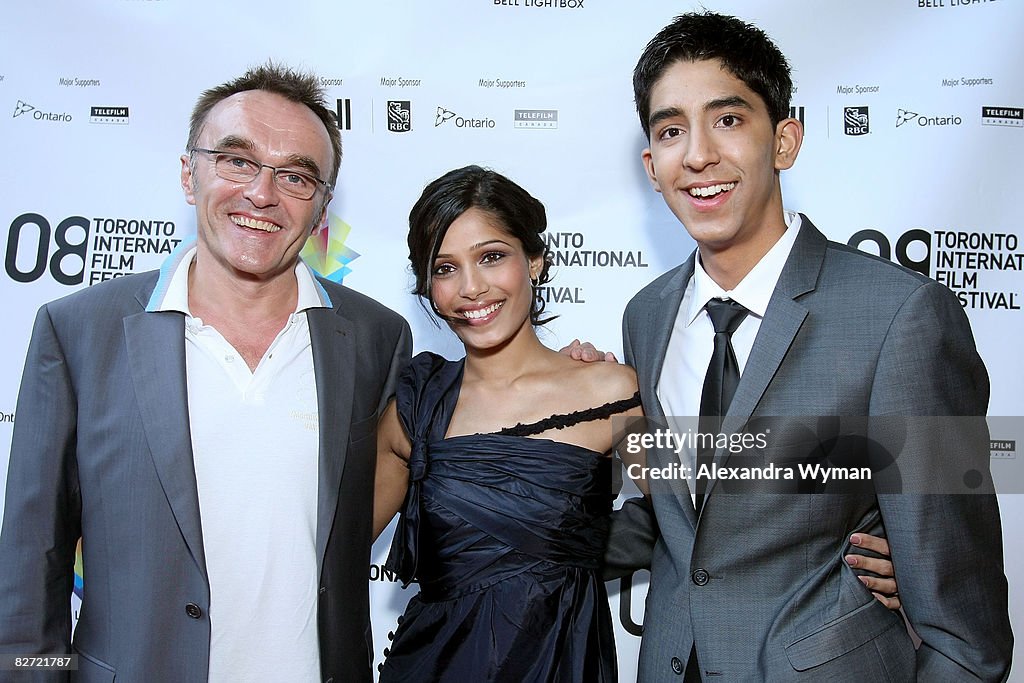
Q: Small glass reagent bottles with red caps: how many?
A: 0